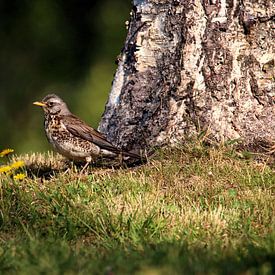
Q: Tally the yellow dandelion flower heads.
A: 4